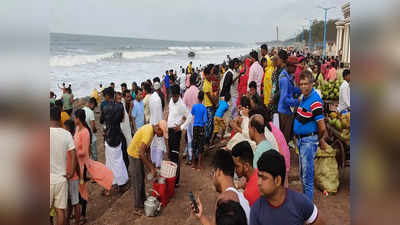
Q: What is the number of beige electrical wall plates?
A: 0